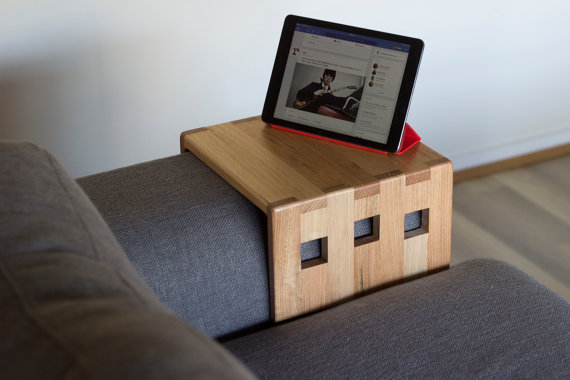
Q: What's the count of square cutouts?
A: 3